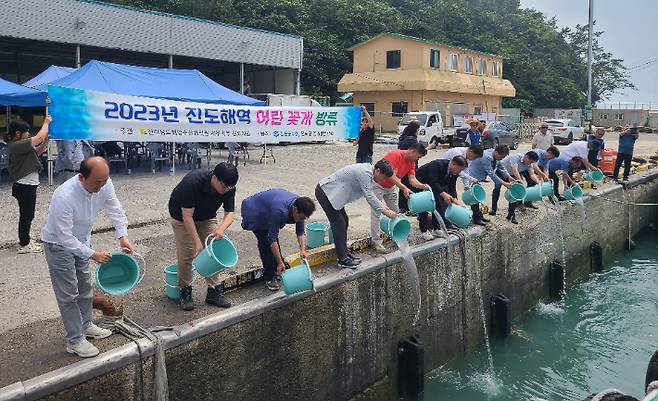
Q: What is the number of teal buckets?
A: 15